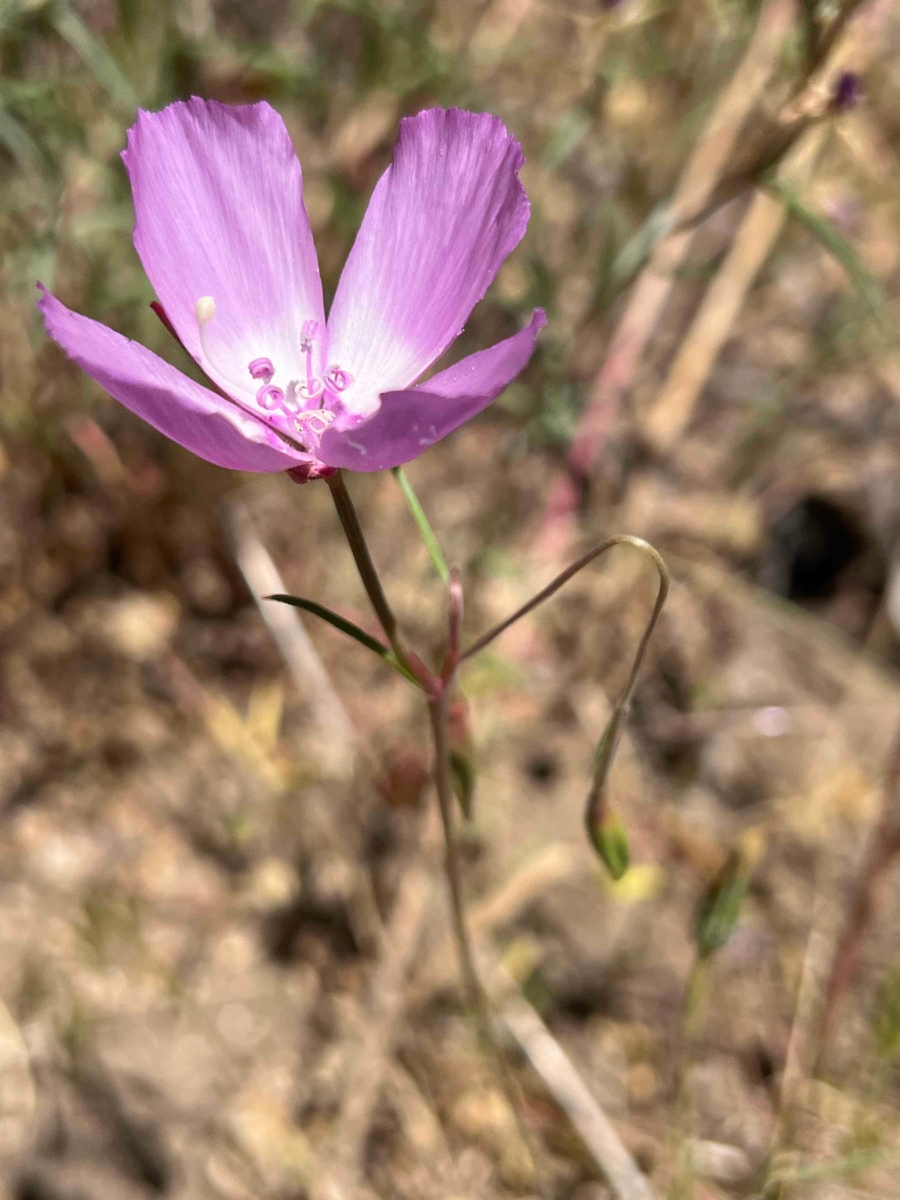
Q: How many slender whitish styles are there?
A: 1